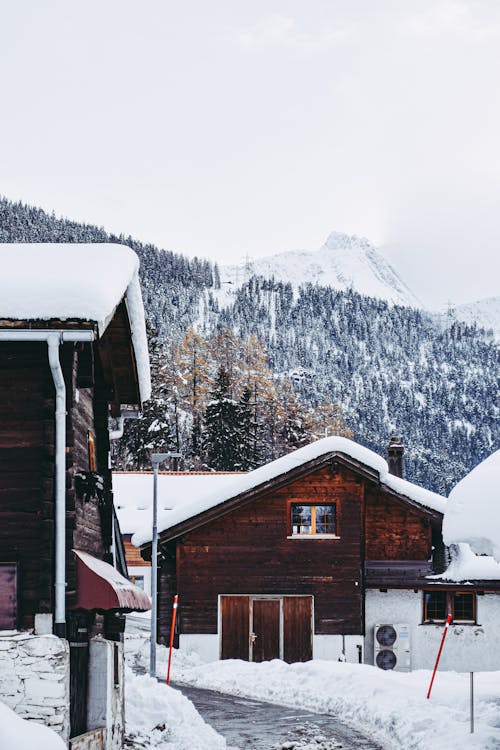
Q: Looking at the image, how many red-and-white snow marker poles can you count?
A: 2